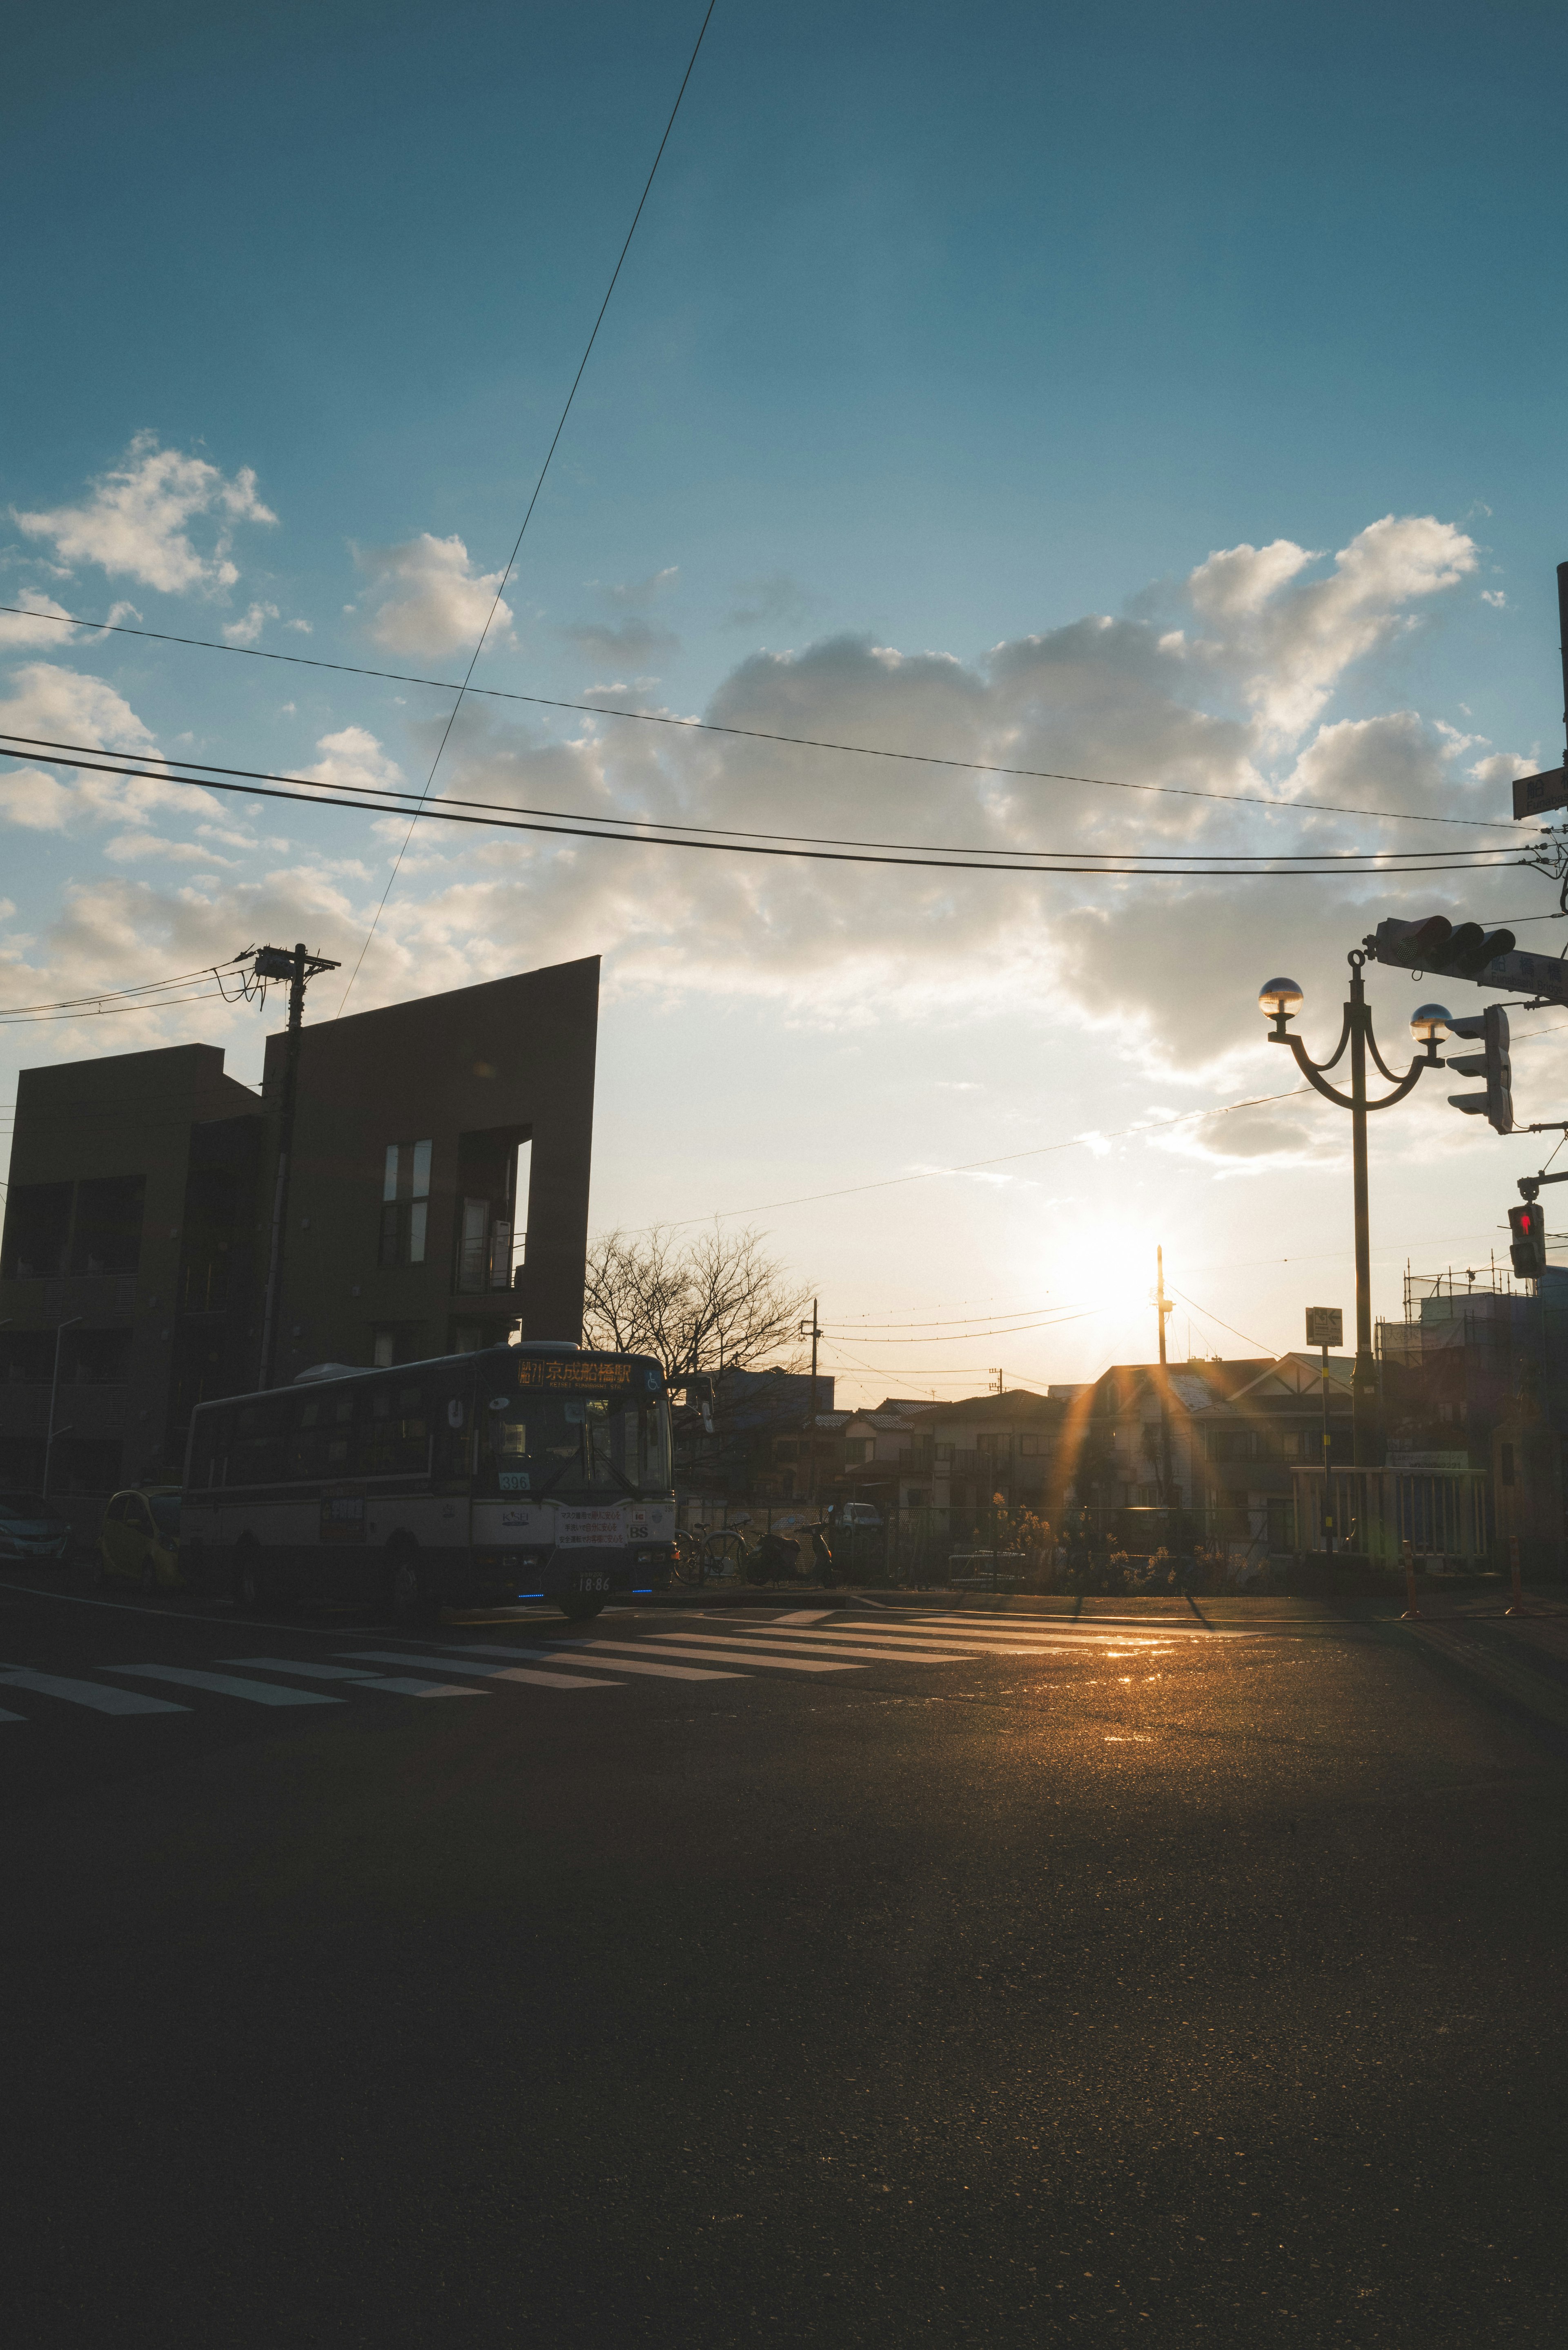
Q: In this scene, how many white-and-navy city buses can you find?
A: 1